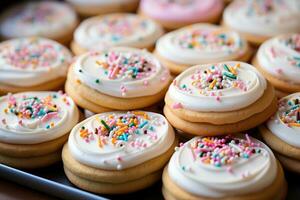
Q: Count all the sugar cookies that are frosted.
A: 14